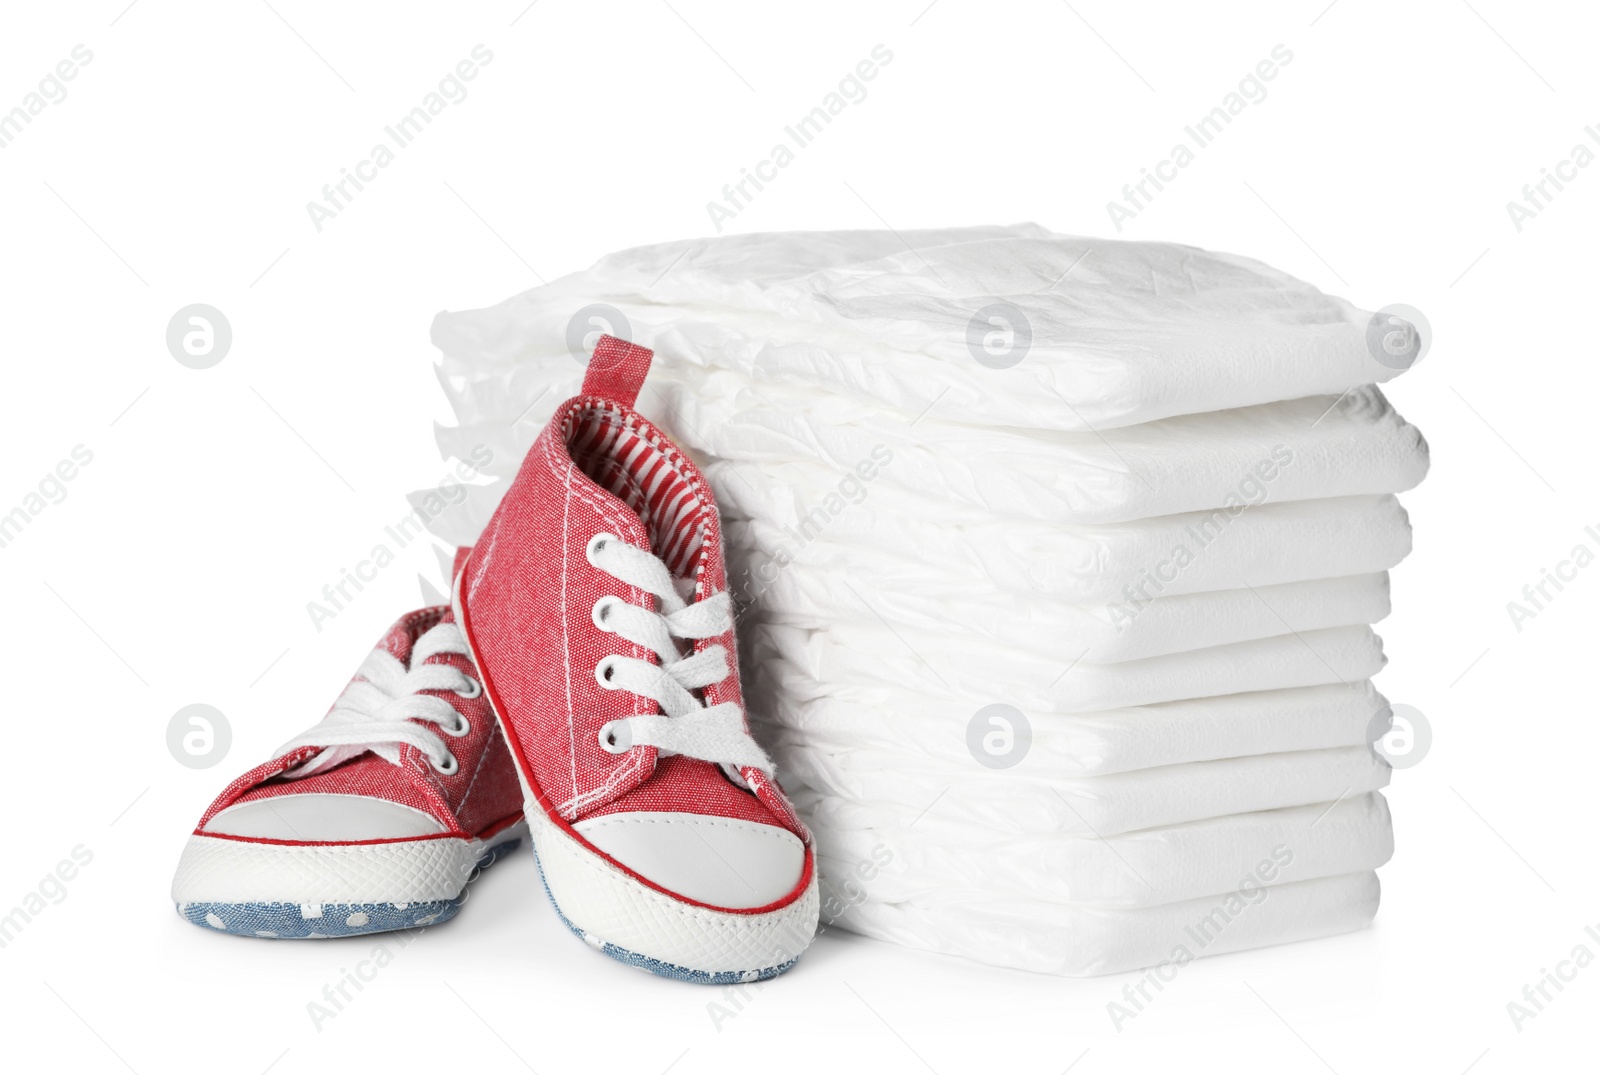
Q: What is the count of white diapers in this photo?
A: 9